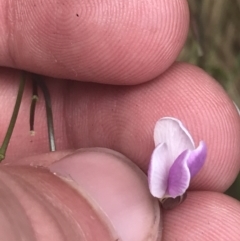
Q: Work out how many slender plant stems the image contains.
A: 3